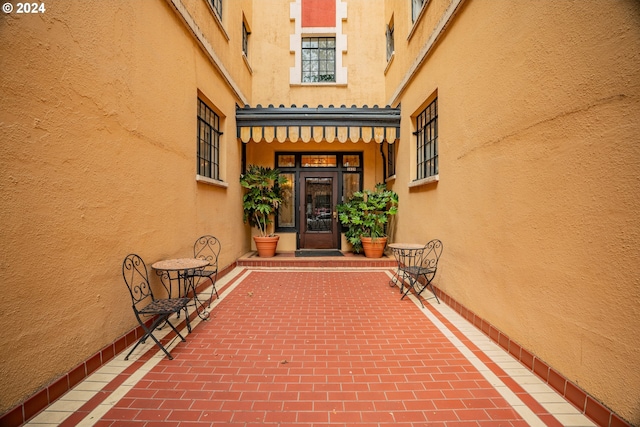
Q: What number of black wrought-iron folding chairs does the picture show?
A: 3